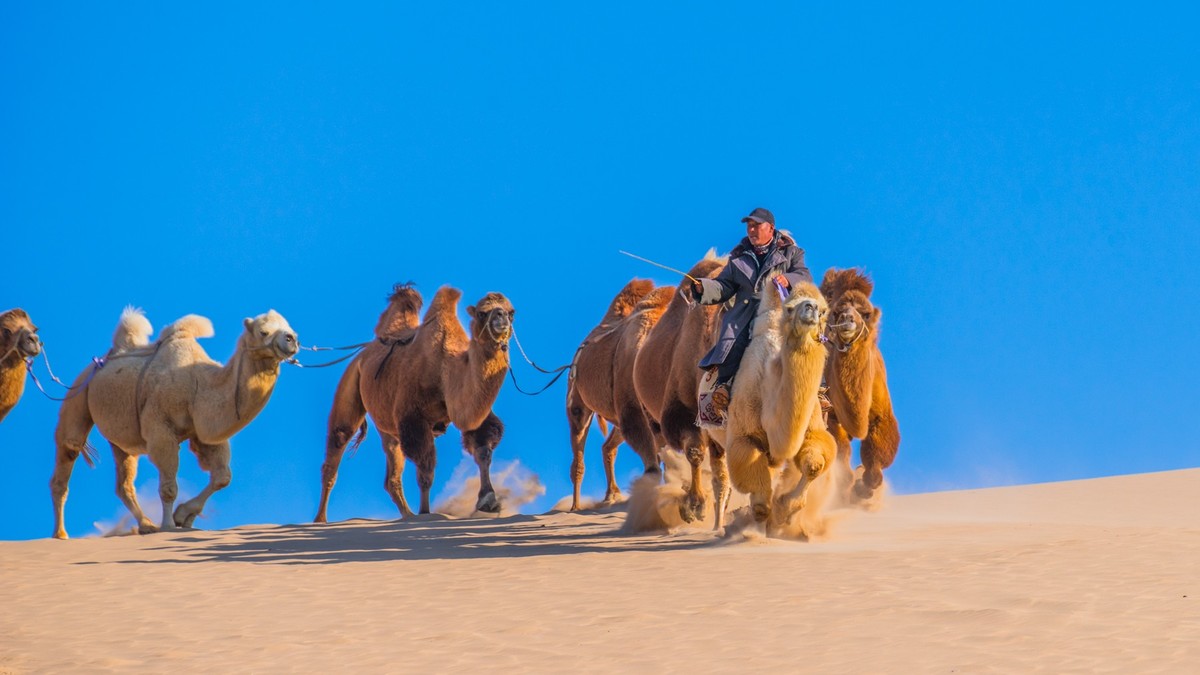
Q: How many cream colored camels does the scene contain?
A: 2